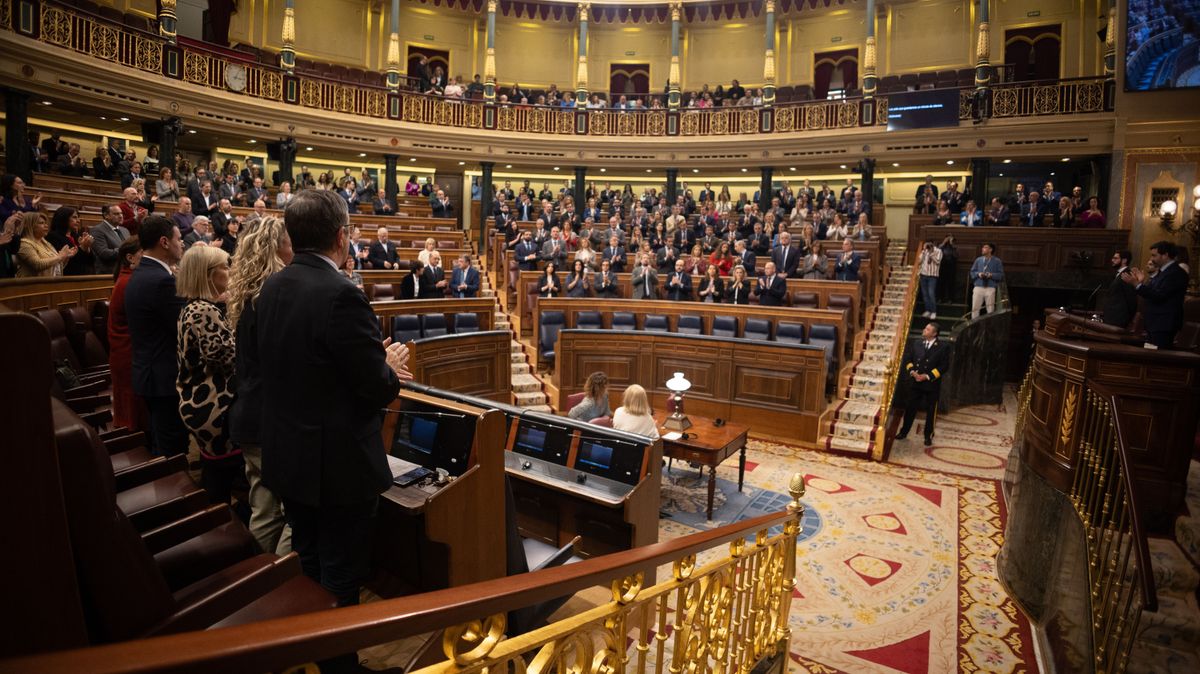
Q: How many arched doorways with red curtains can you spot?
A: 4